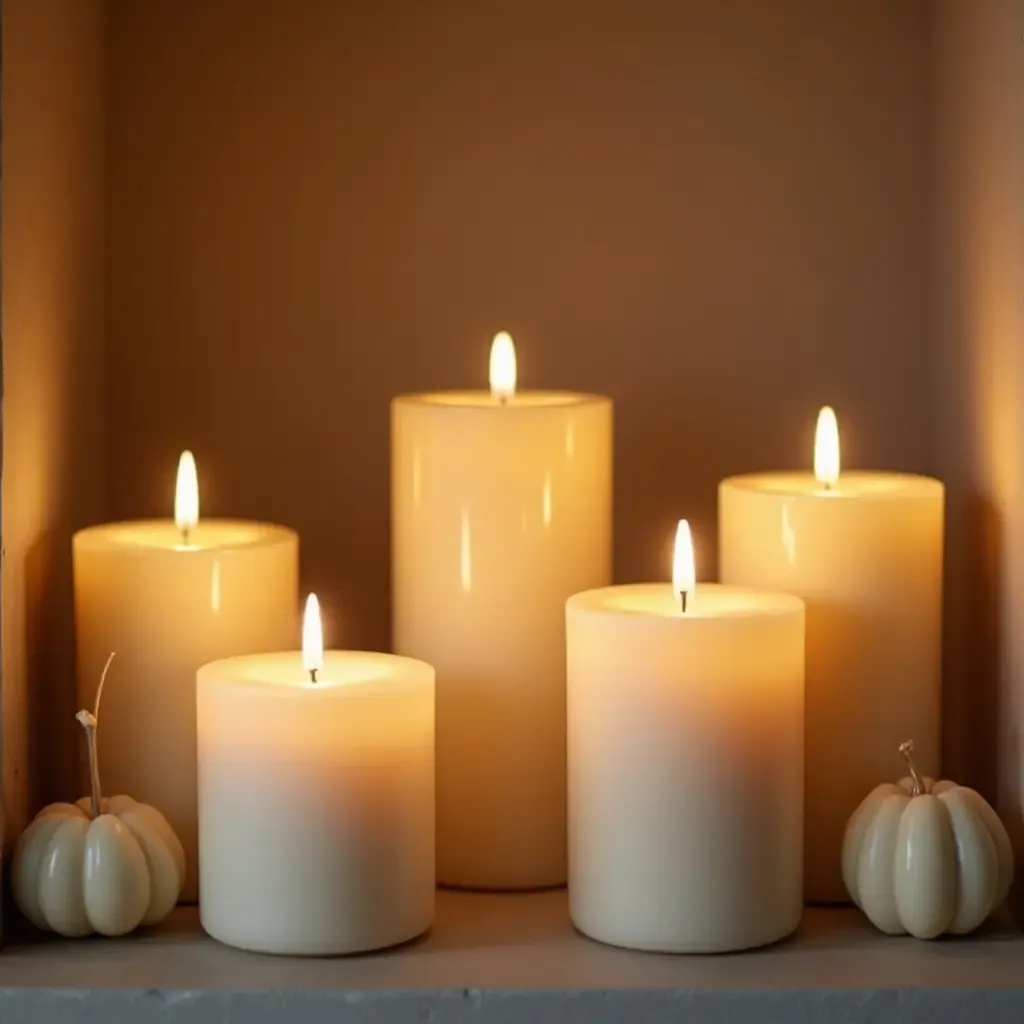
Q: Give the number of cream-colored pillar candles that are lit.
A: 5